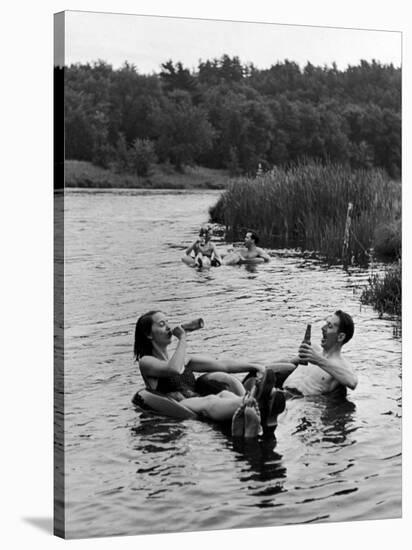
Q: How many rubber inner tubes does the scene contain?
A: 4